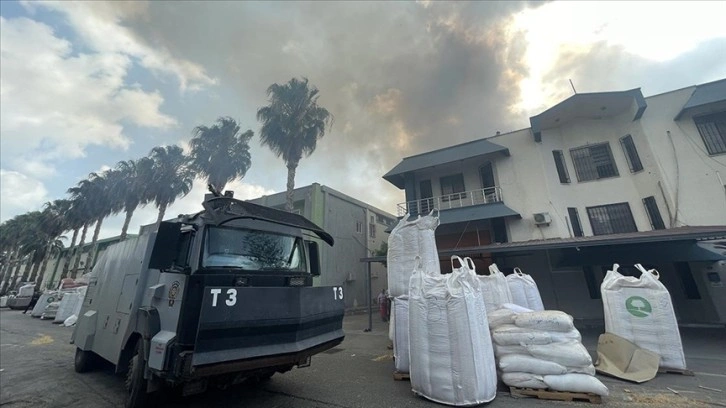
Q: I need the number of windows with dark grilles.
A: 7